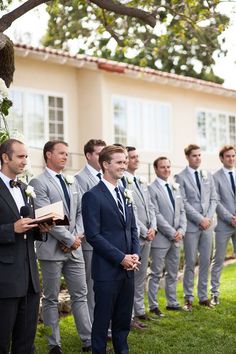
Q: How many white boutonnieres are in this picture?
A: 7